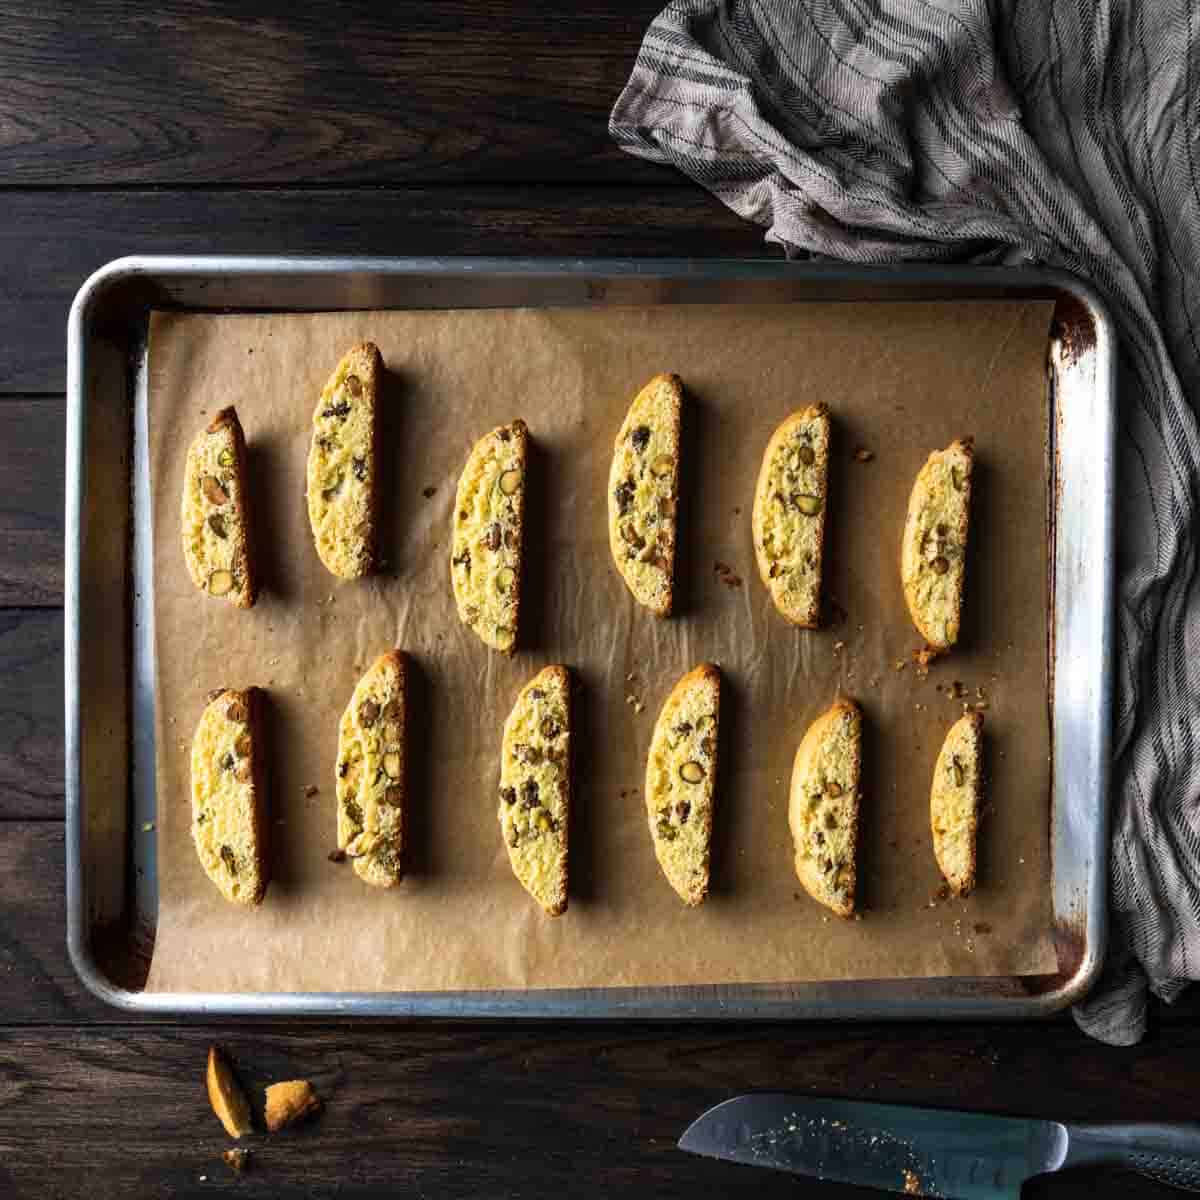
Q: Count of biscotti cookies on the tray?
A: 12